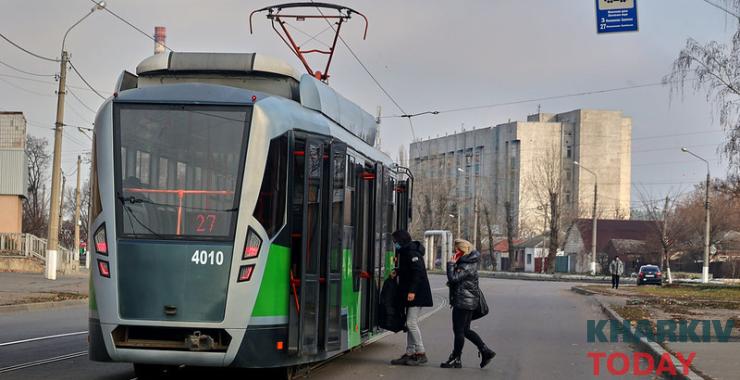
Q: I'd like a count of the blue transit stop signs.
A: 1